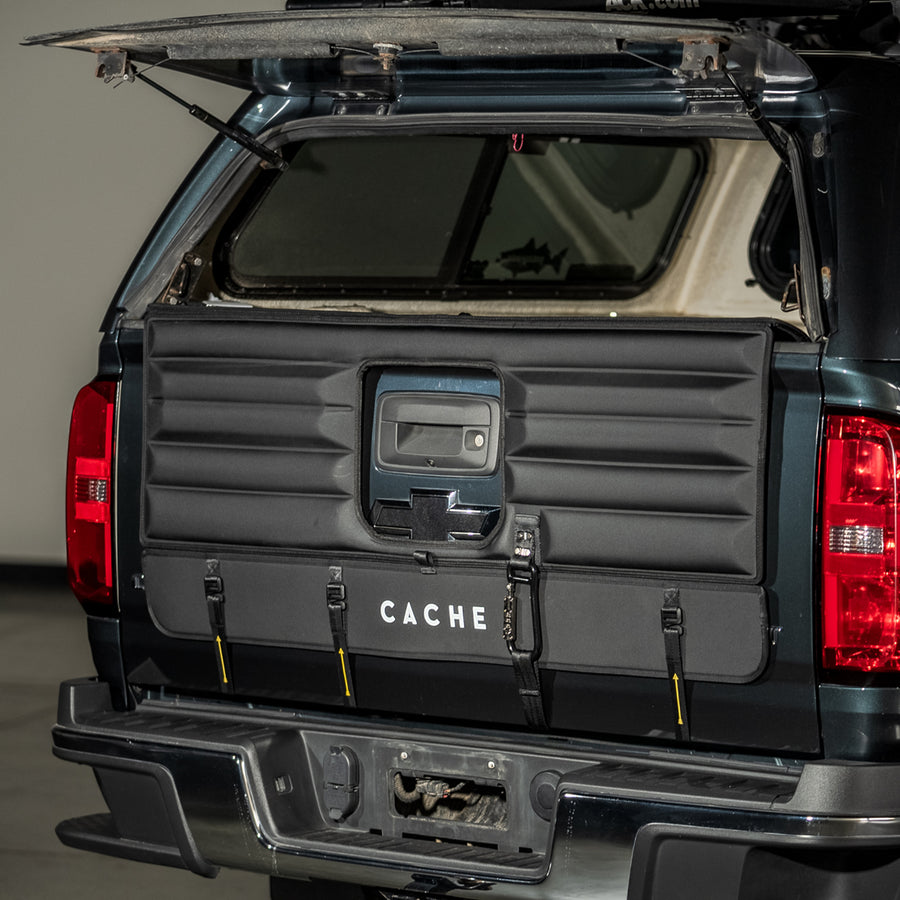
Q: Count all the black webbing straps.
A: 4